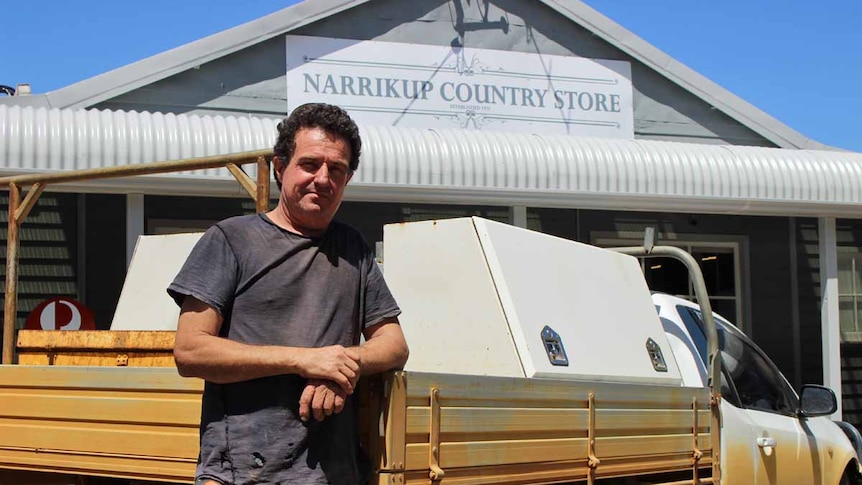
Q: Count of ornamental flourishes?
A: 2